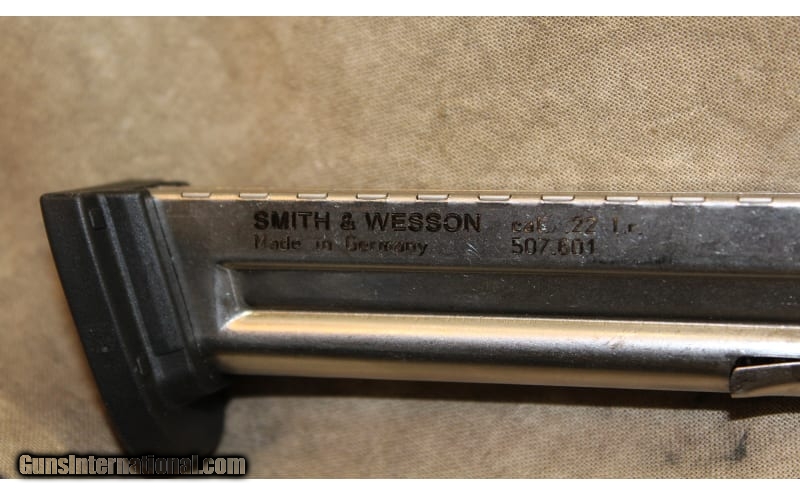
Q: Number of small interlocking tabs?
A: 10